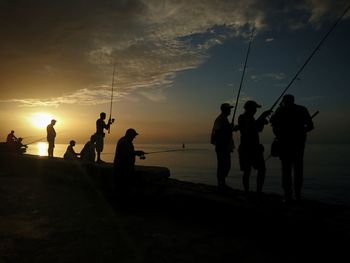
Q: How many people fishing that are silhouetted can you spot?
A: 10